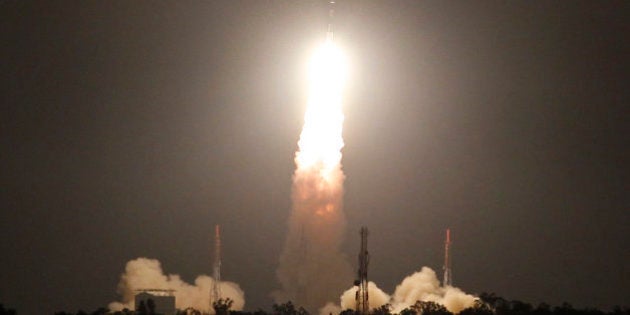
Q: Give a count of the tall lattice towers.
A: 3